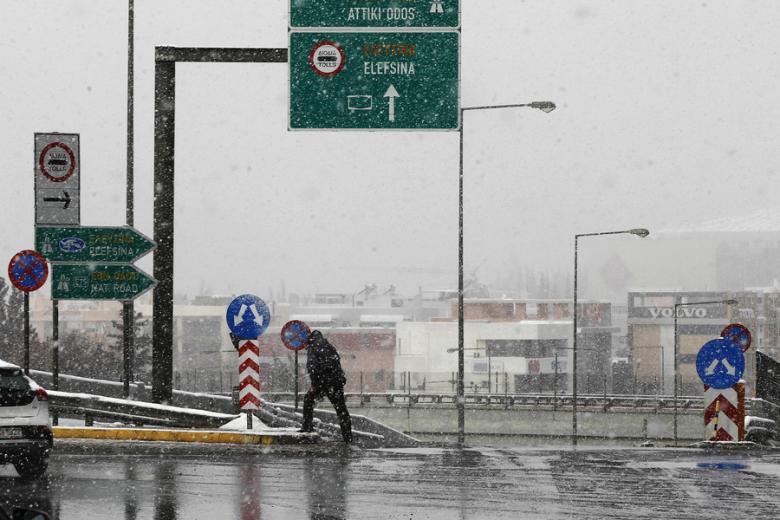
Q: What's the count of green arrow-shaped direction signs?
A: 2